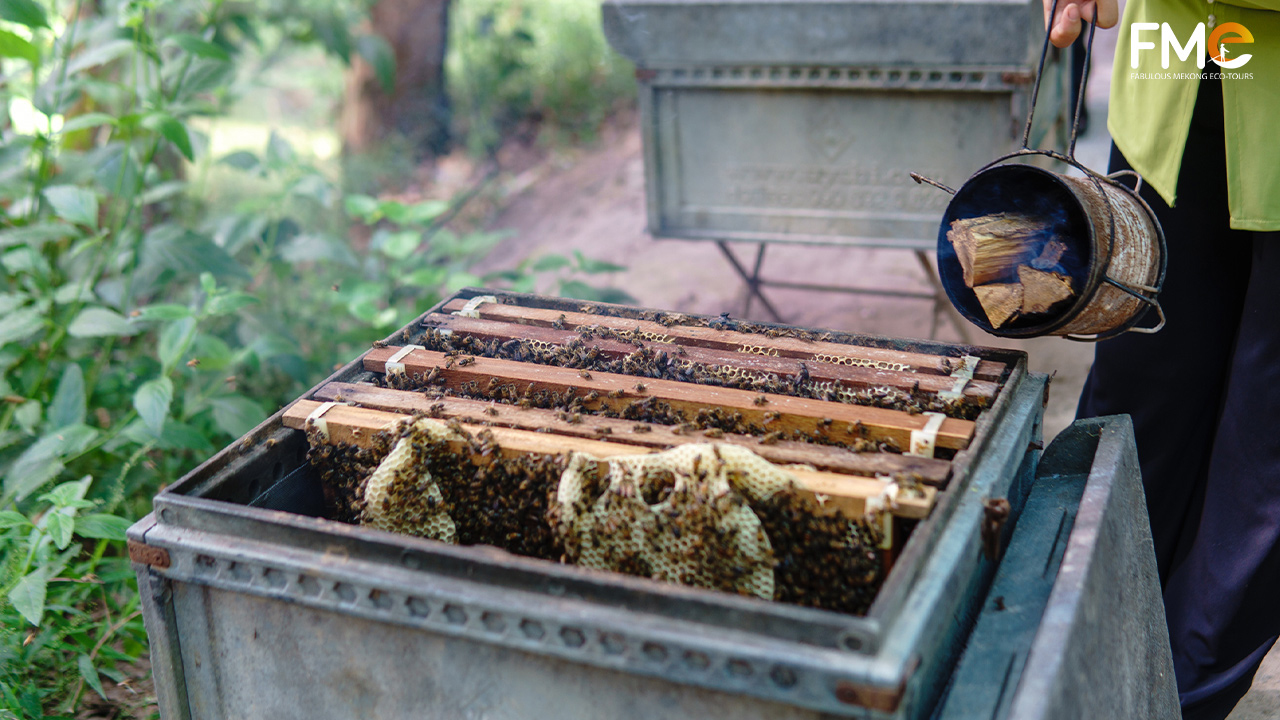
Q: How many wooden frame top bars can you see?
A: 5